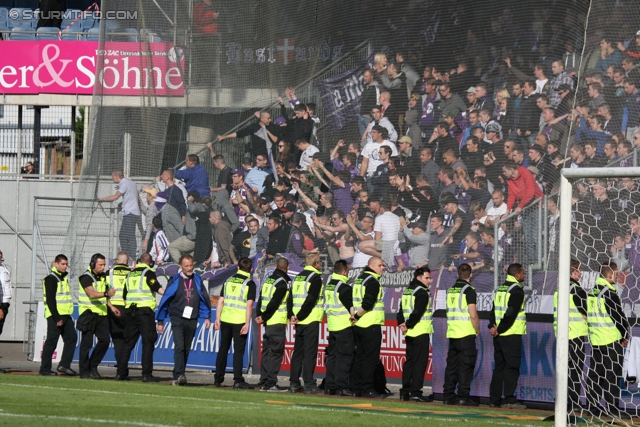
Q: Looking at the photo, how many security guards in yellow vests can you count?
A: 14